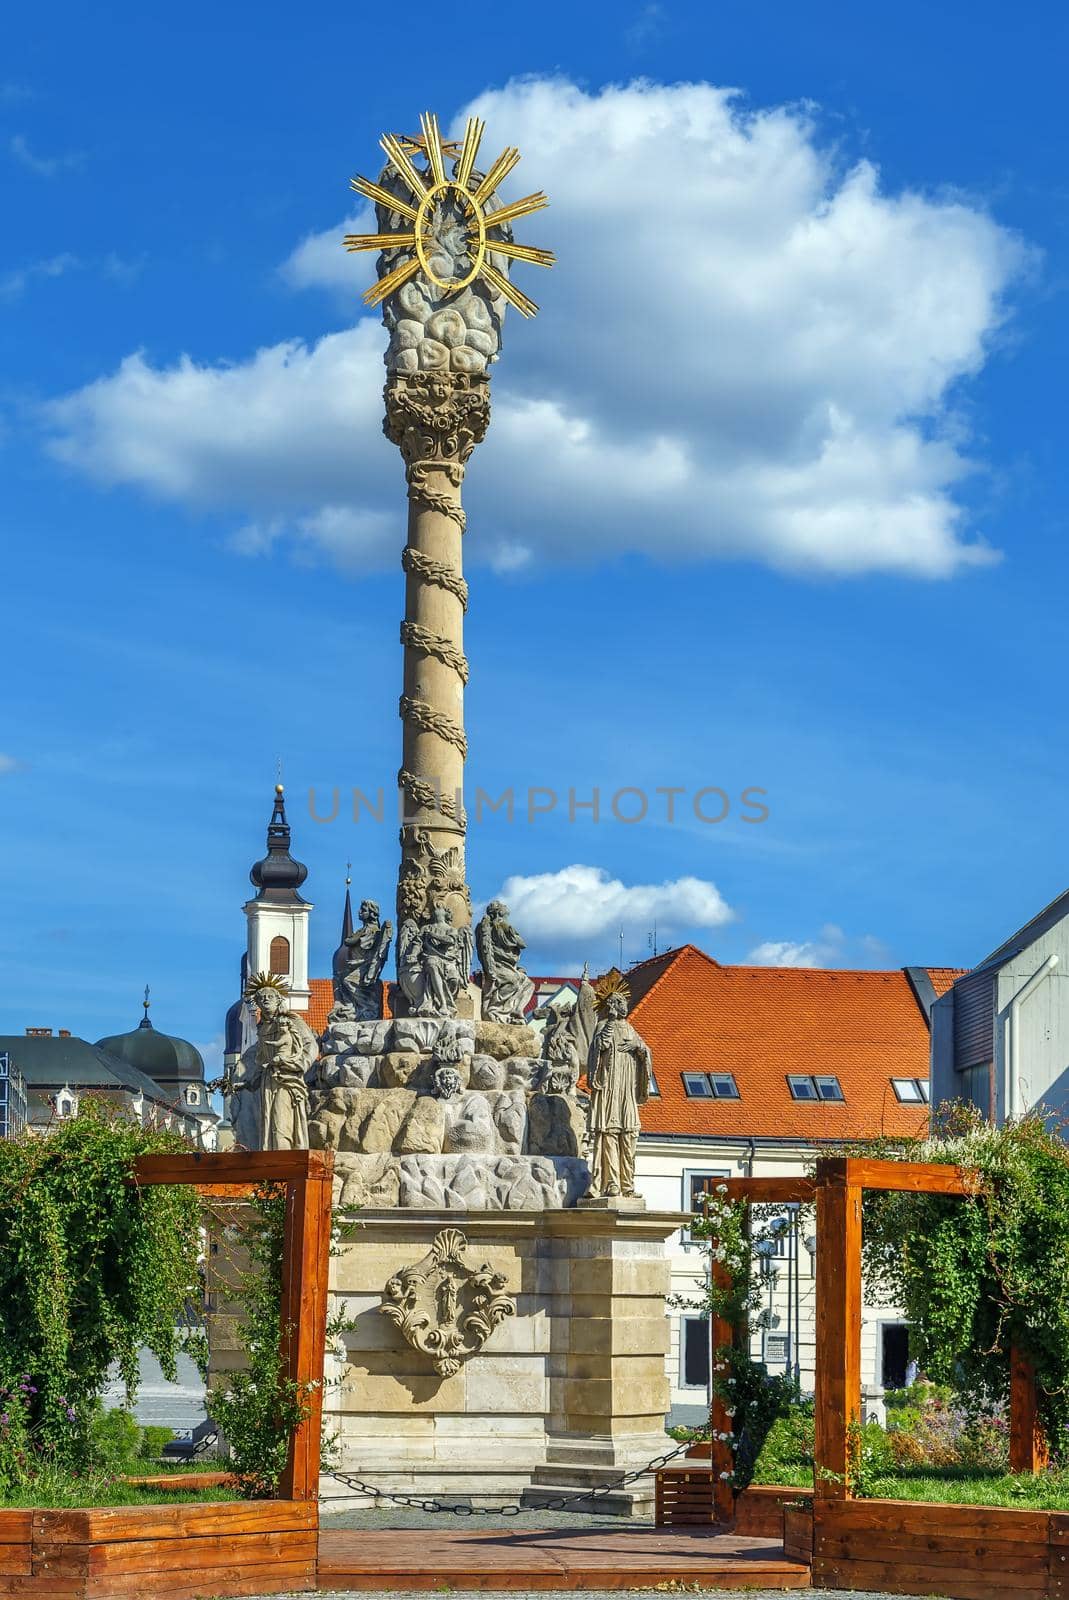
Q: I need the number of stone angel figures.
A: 3